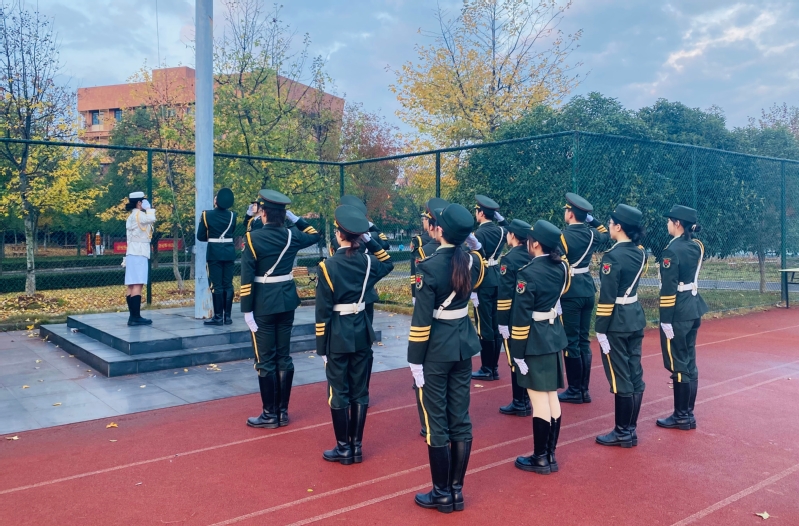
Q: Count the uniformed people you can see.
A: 15